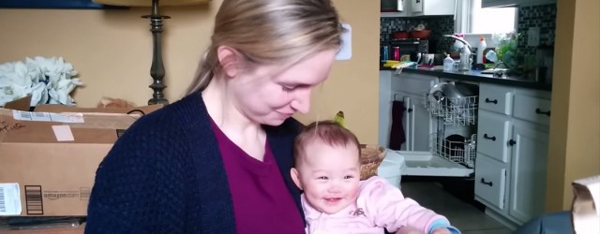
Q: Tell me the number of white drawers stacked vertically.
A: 3